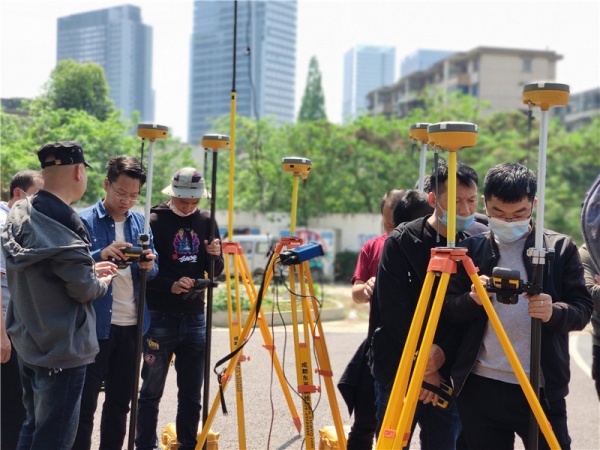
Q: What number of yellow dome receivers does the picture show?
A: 6